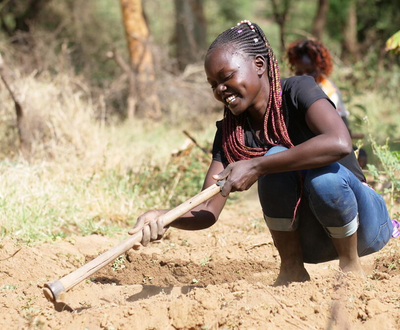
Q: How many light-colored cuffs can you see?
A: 2